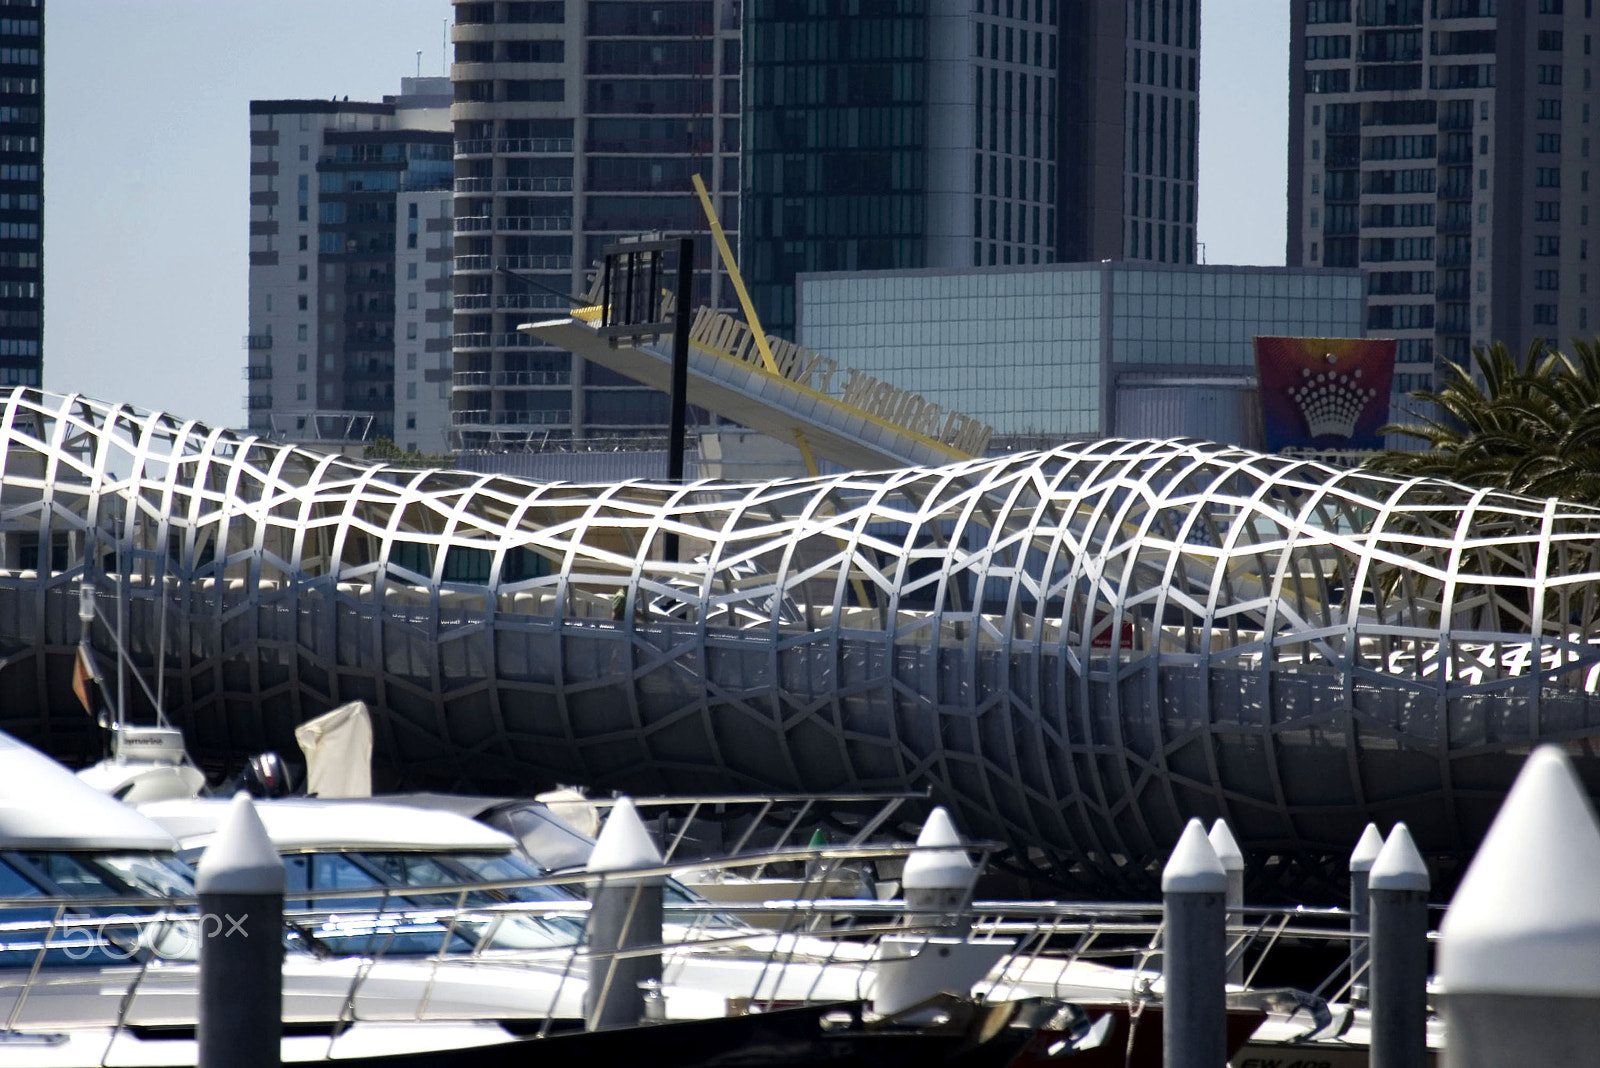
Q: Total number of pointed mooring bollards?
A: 8